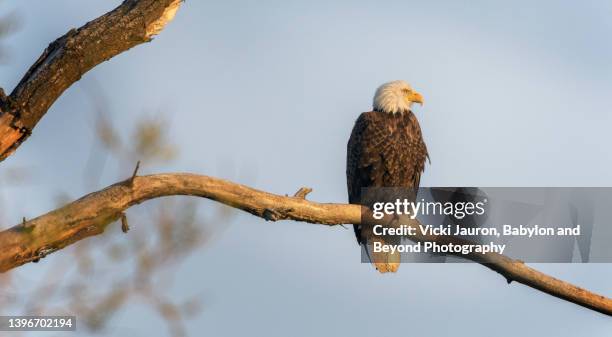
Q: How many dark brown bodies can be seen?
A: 1